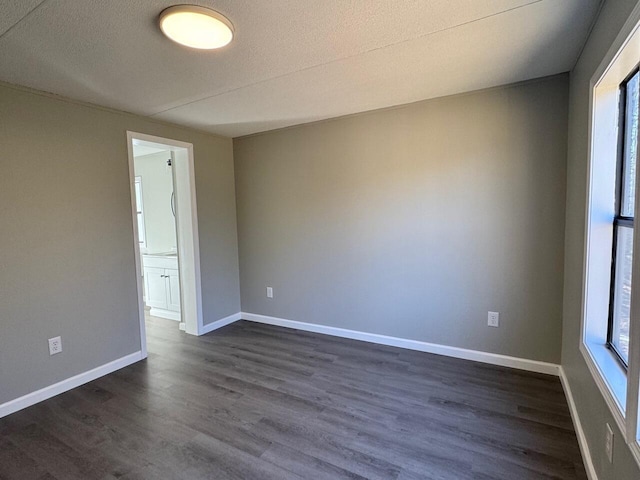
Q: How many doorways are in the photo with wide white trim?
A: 1